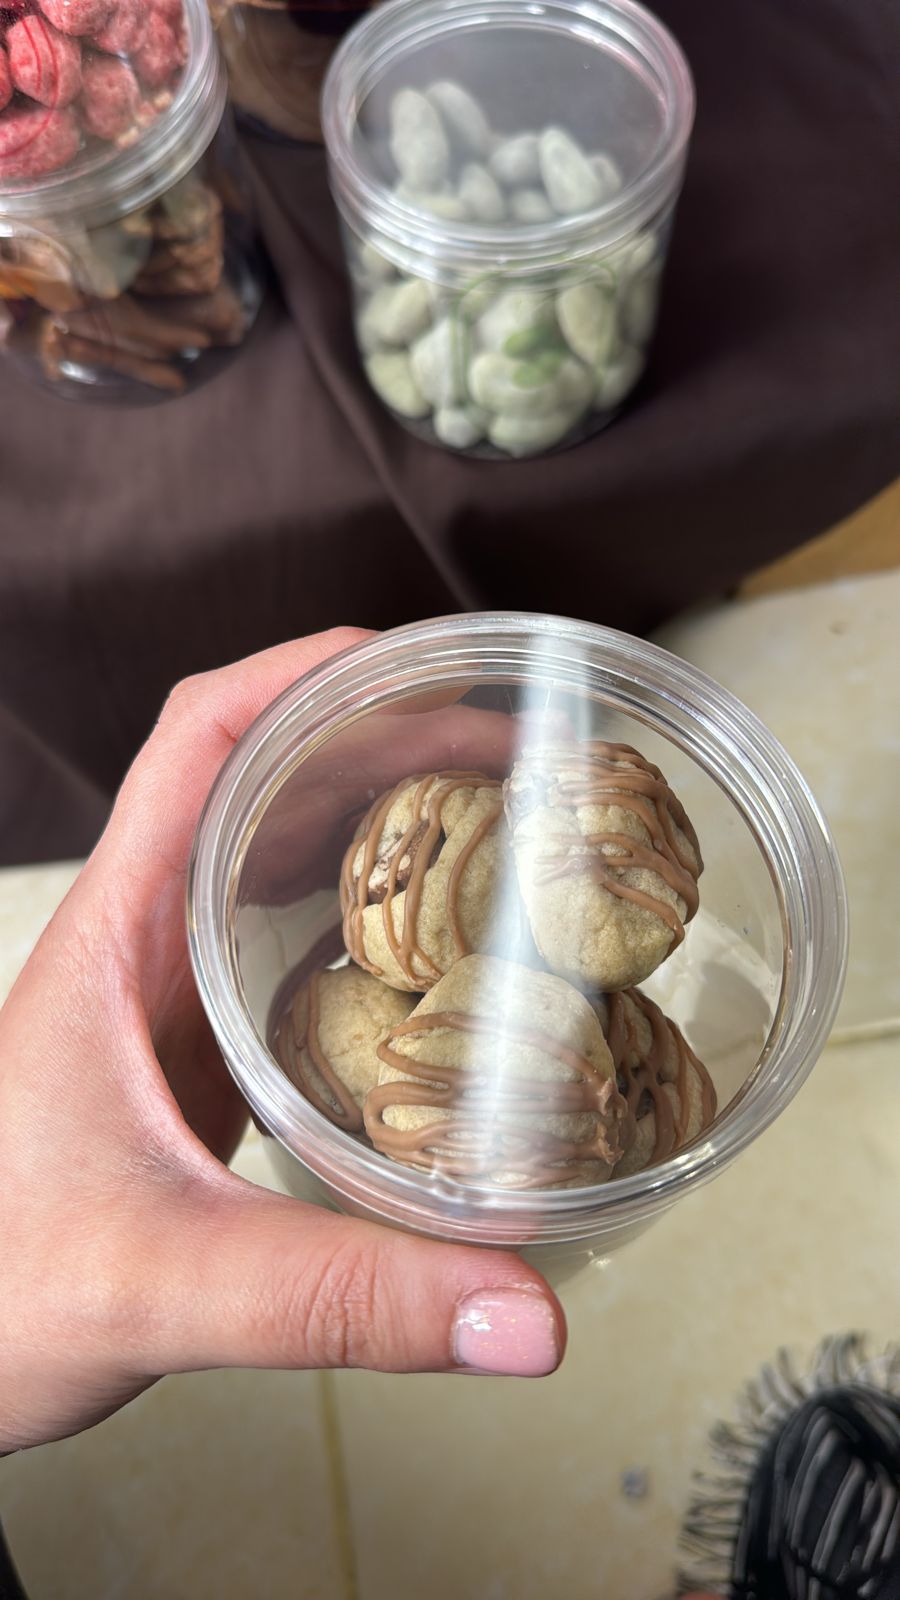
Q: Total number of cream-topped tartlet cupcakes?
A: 0